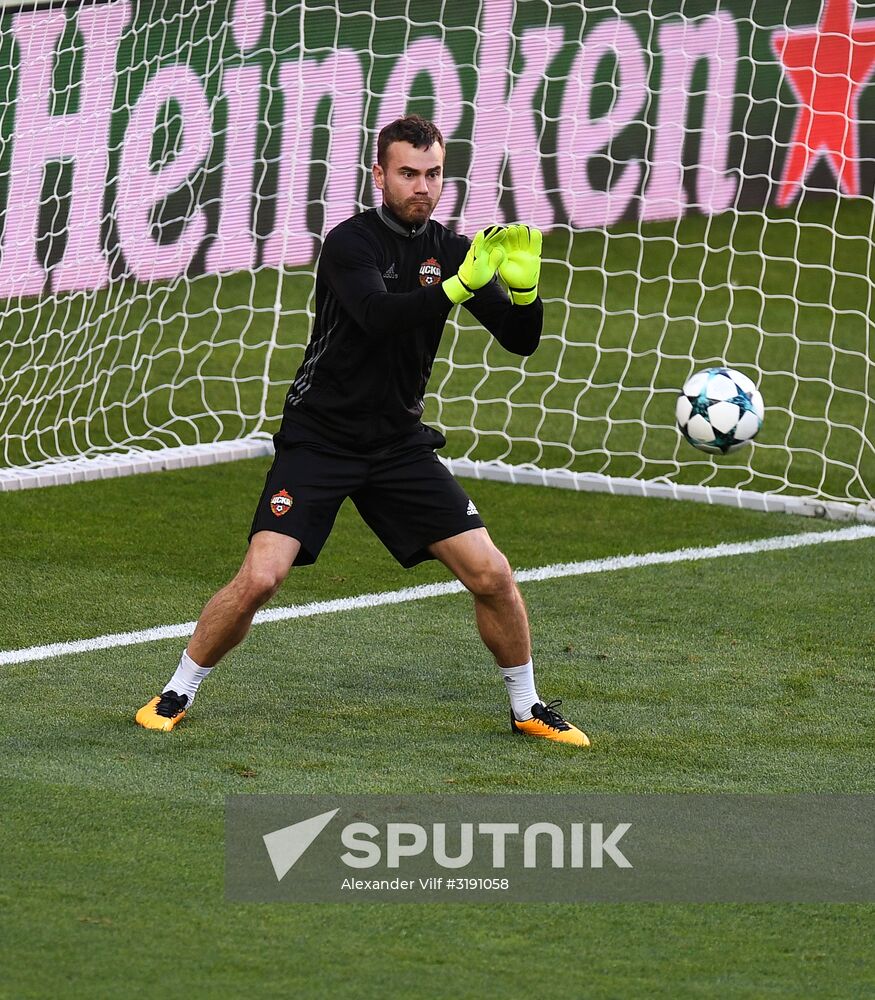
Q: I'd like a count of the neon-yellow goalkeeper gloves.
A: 2